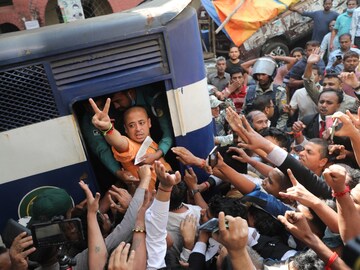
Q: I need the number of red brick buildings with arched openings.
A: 1